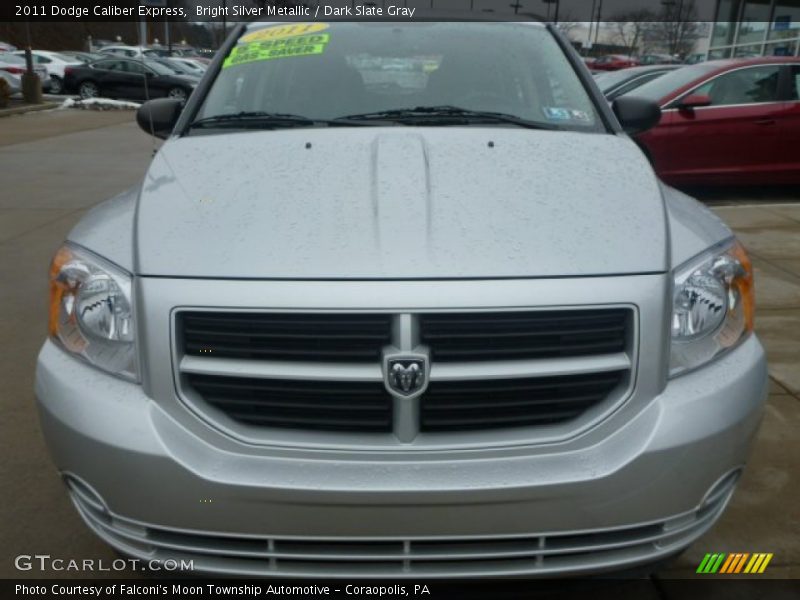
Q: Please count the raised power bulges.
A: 1